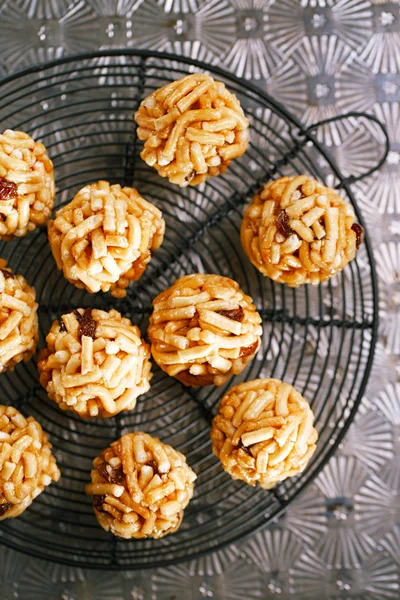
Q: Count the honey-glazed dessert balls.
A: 10